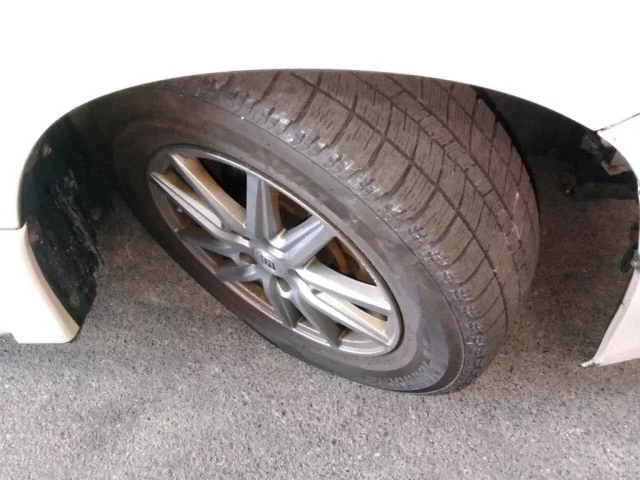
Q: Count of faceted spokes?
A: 10